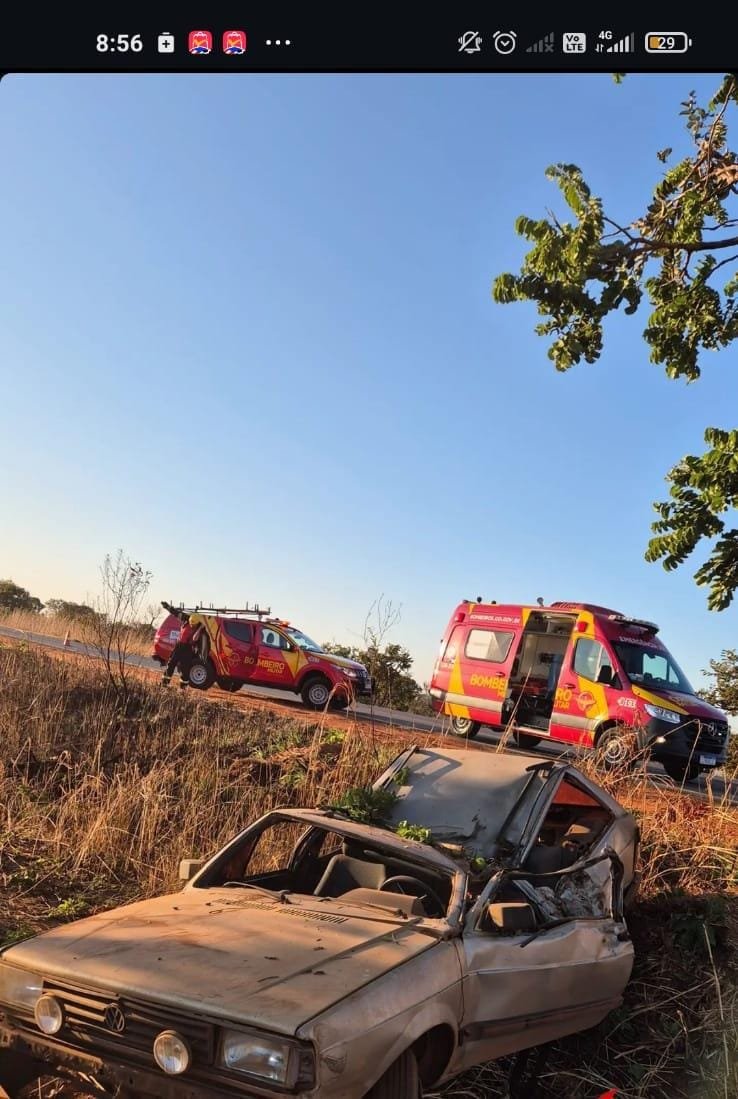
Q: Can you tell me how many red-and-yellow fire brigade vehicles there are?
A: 2